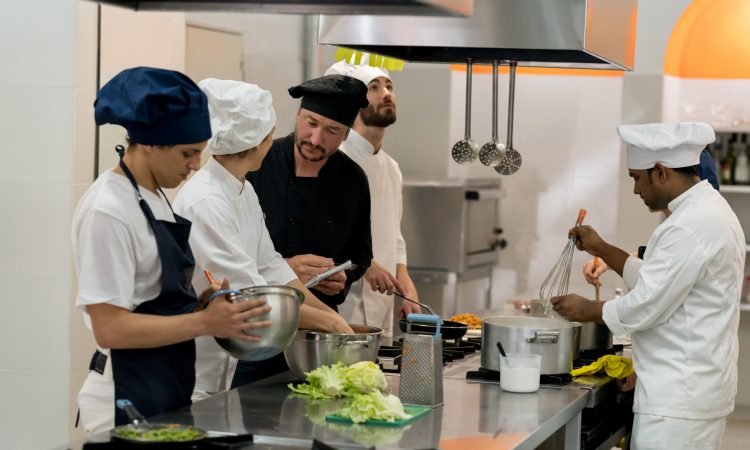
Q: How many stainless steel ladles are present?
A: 3